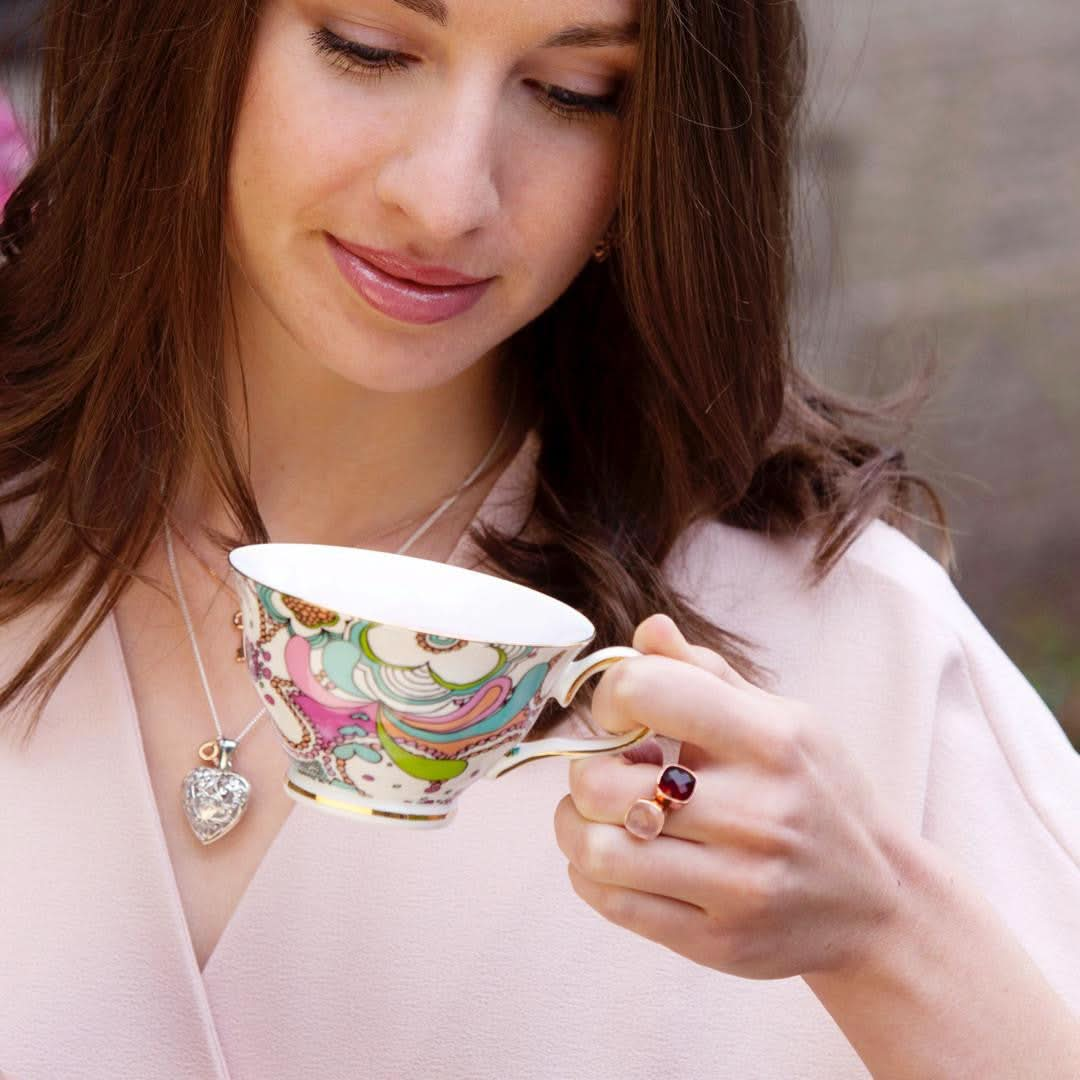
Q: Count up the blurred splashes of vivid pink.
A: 1